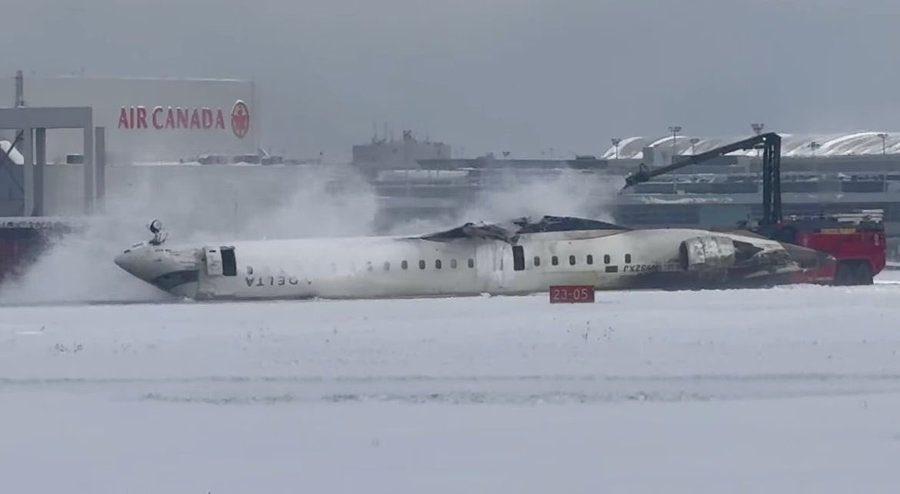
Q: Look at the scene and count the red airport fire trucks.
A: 1